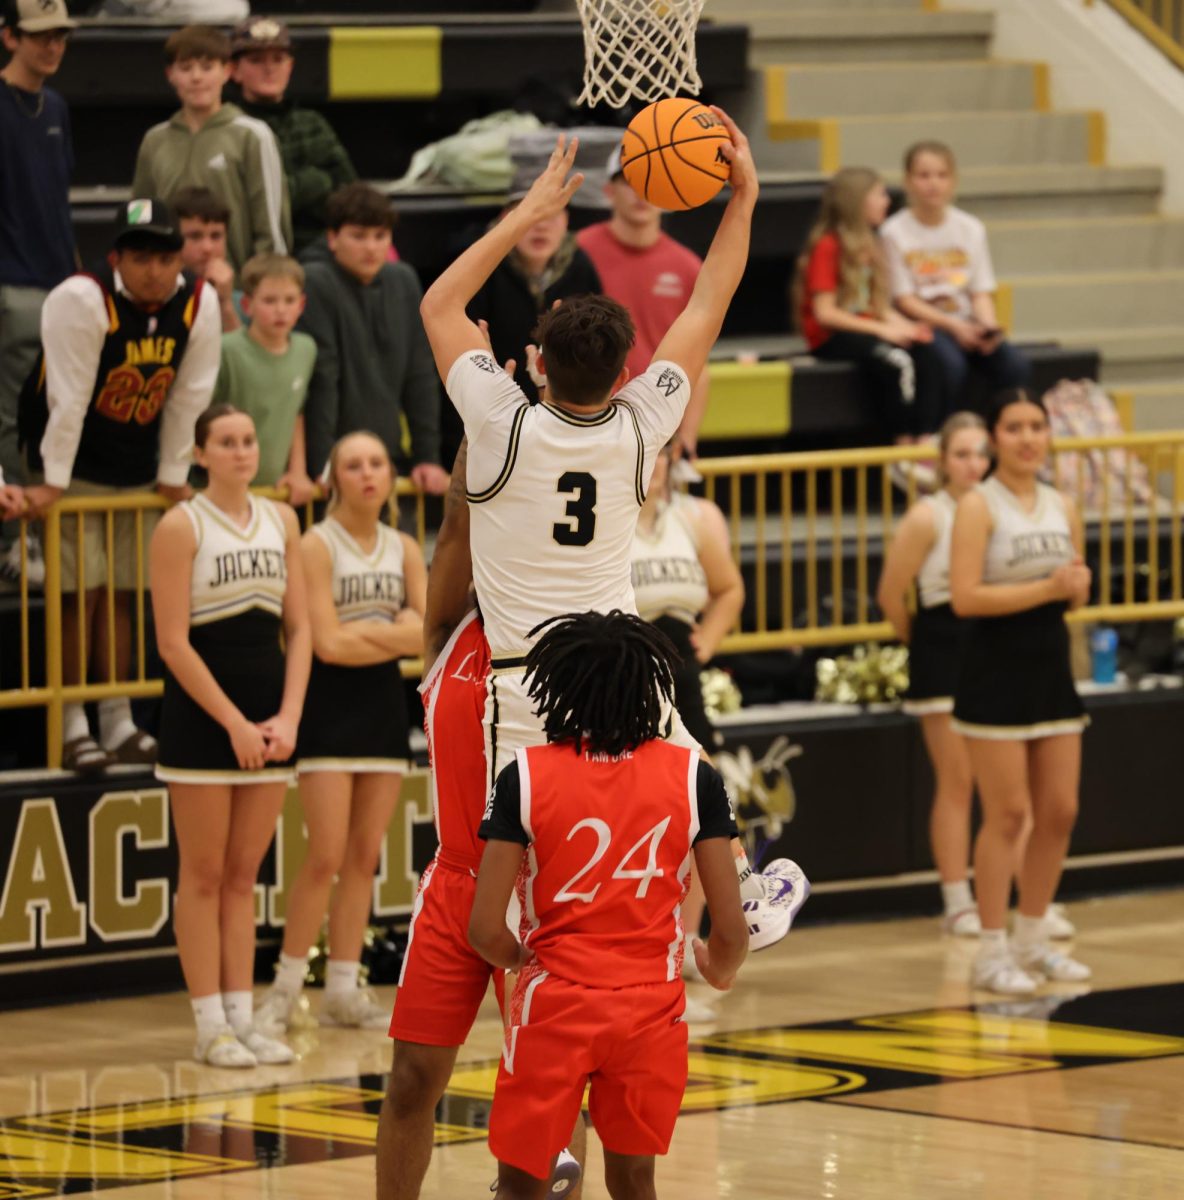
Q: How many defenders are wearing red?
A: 2